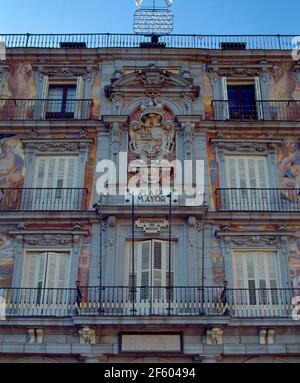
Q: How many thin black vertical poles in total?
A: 4